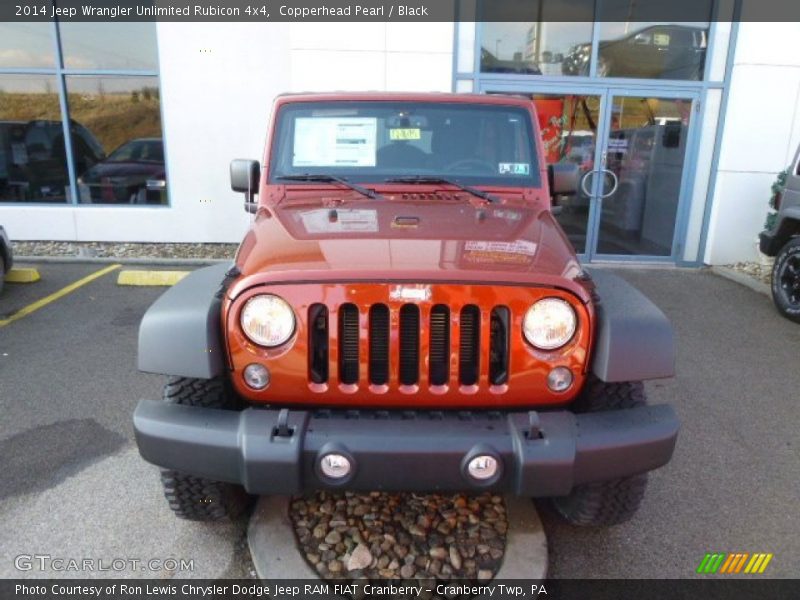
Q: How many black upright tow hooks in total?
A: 2